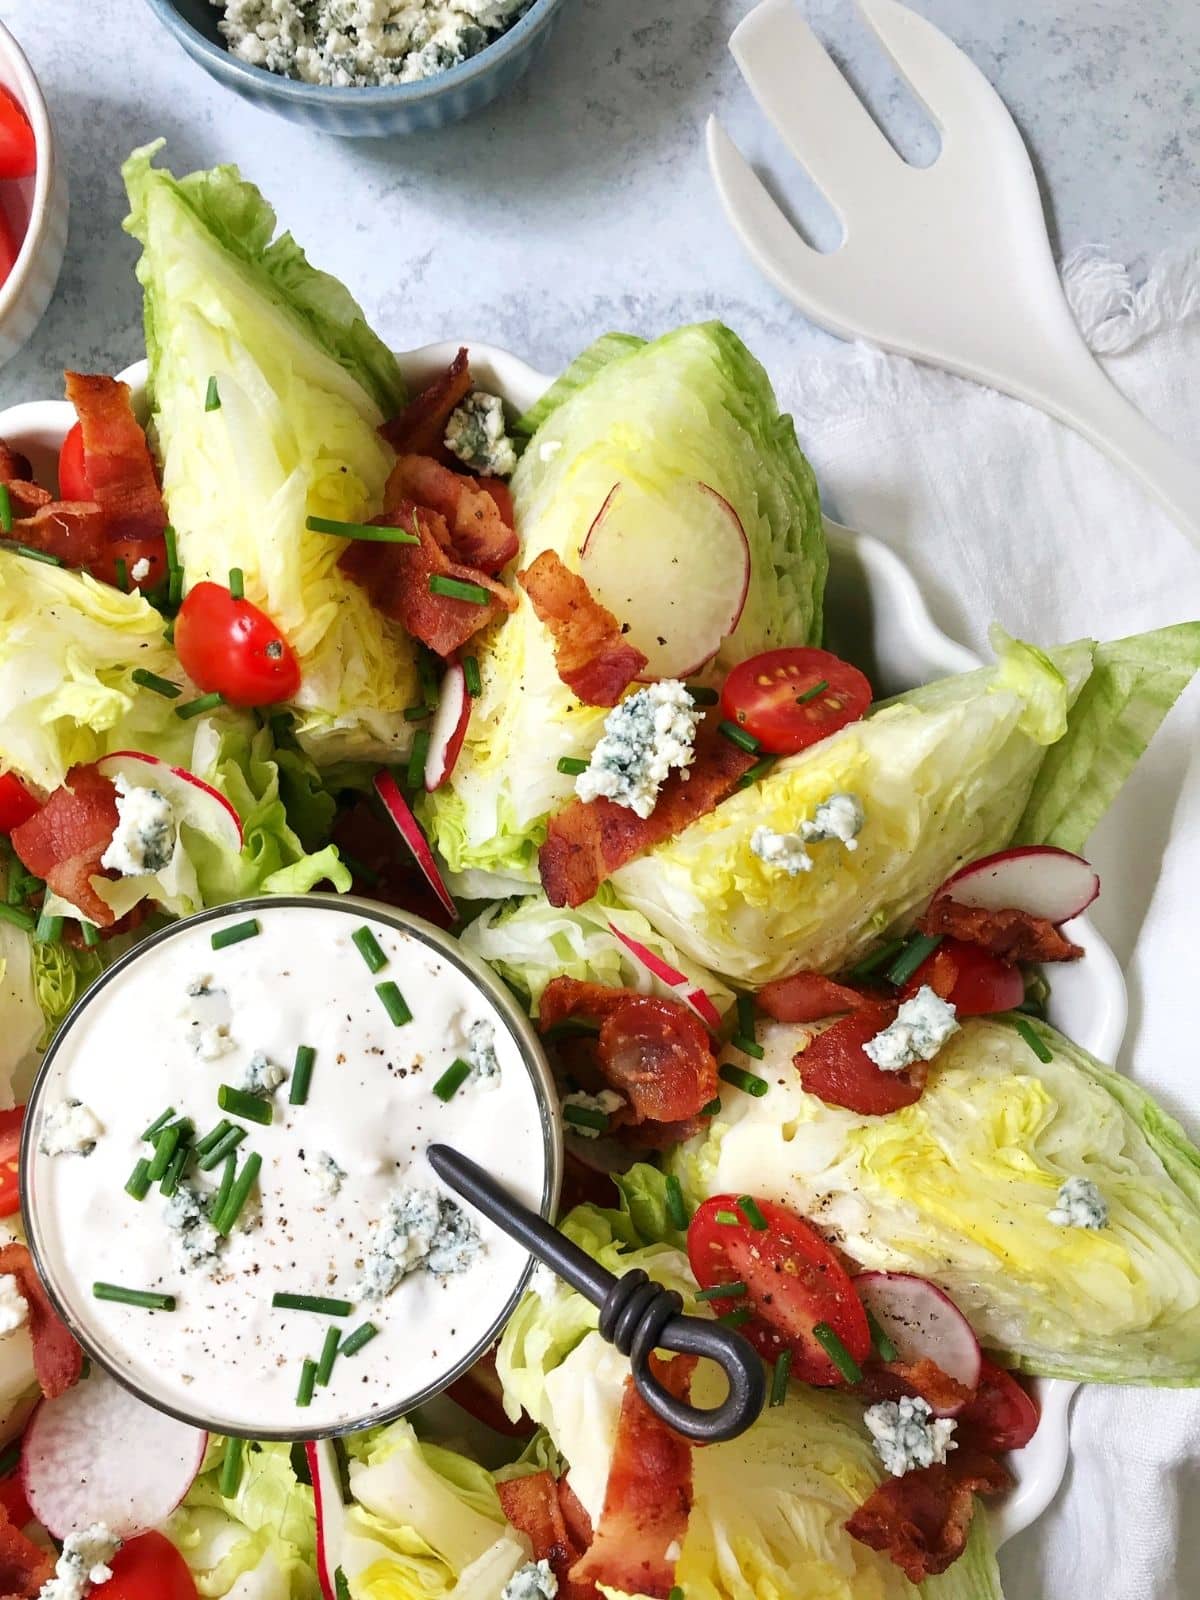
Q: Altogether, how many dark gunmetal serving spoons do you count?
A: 1